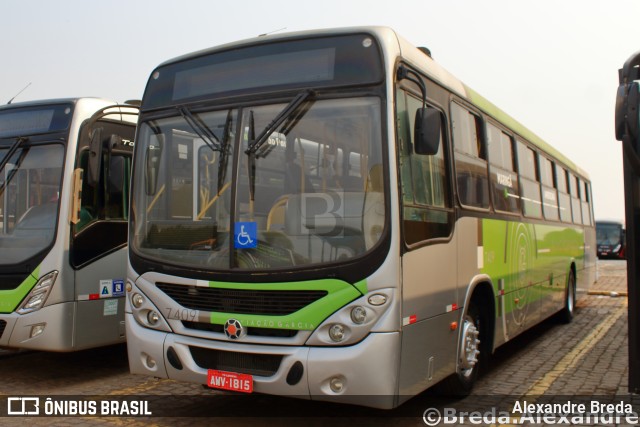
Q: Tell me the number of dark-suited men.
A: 0